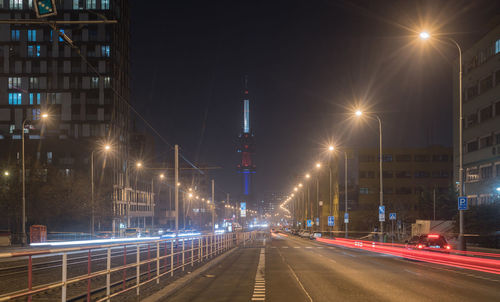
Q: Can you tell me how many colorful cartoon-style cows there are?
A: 0